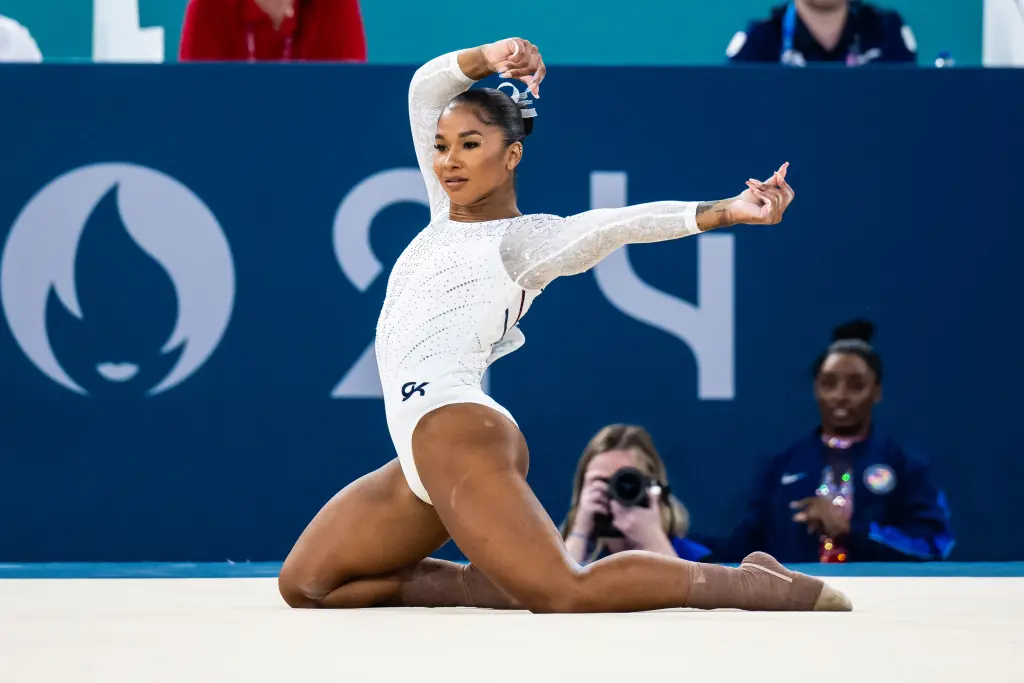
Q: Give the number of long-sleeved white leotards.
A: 1